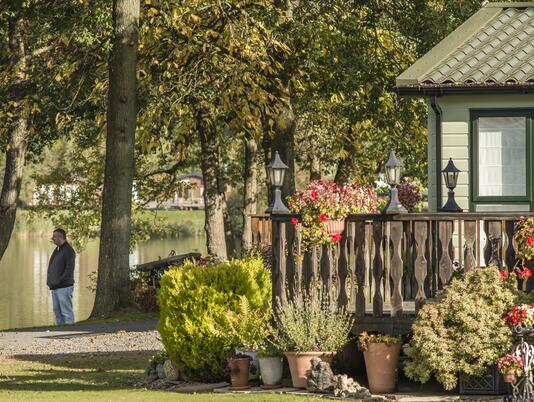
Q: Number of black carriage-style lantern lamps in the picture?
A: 3